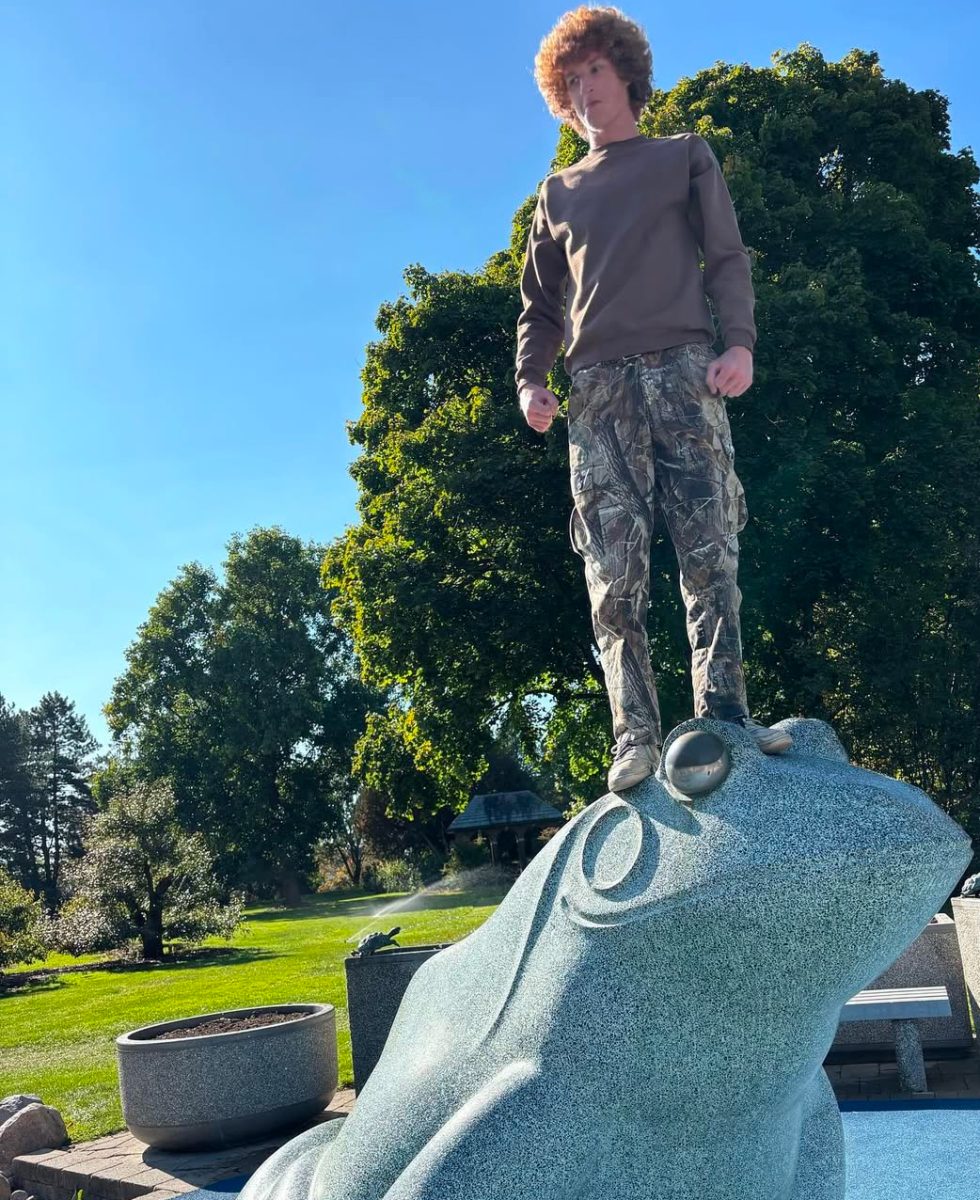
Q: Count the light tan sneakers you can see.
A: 2